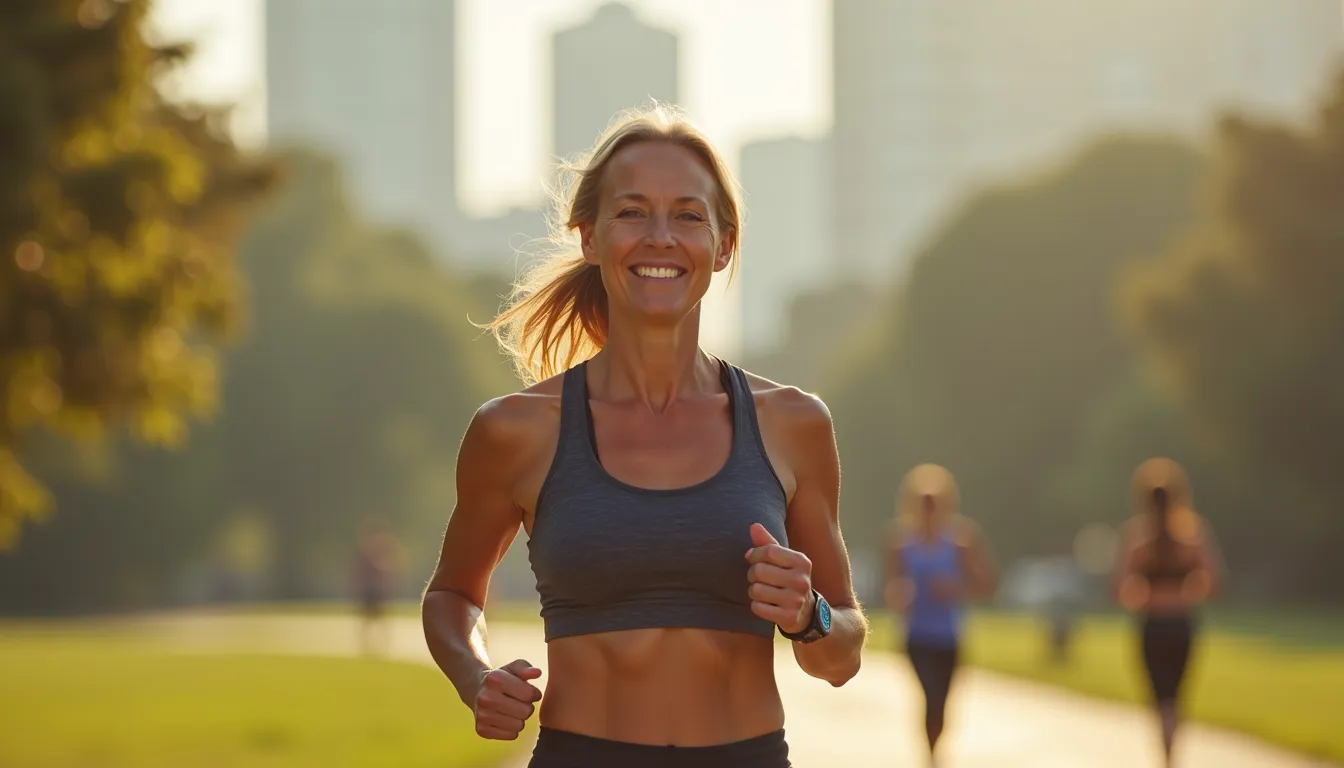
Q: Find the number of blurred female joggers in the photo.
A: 2